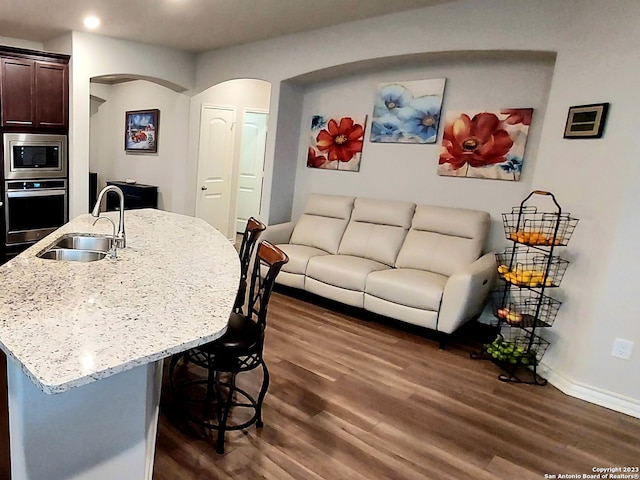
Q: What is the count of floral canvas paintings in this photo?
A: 3